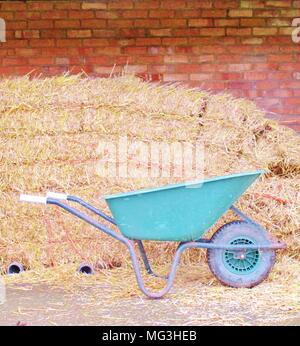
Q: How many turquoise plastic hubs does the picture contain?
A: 1